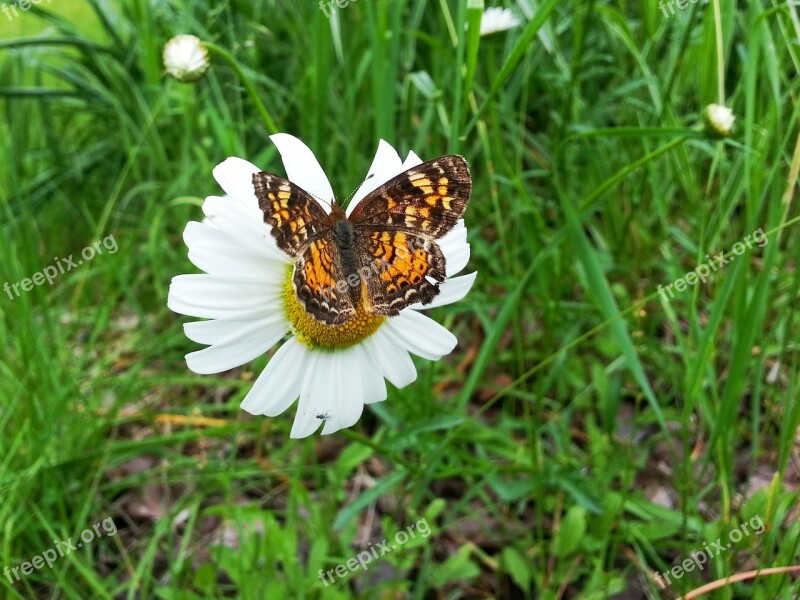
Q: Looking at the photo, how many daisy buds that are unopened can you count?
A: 2